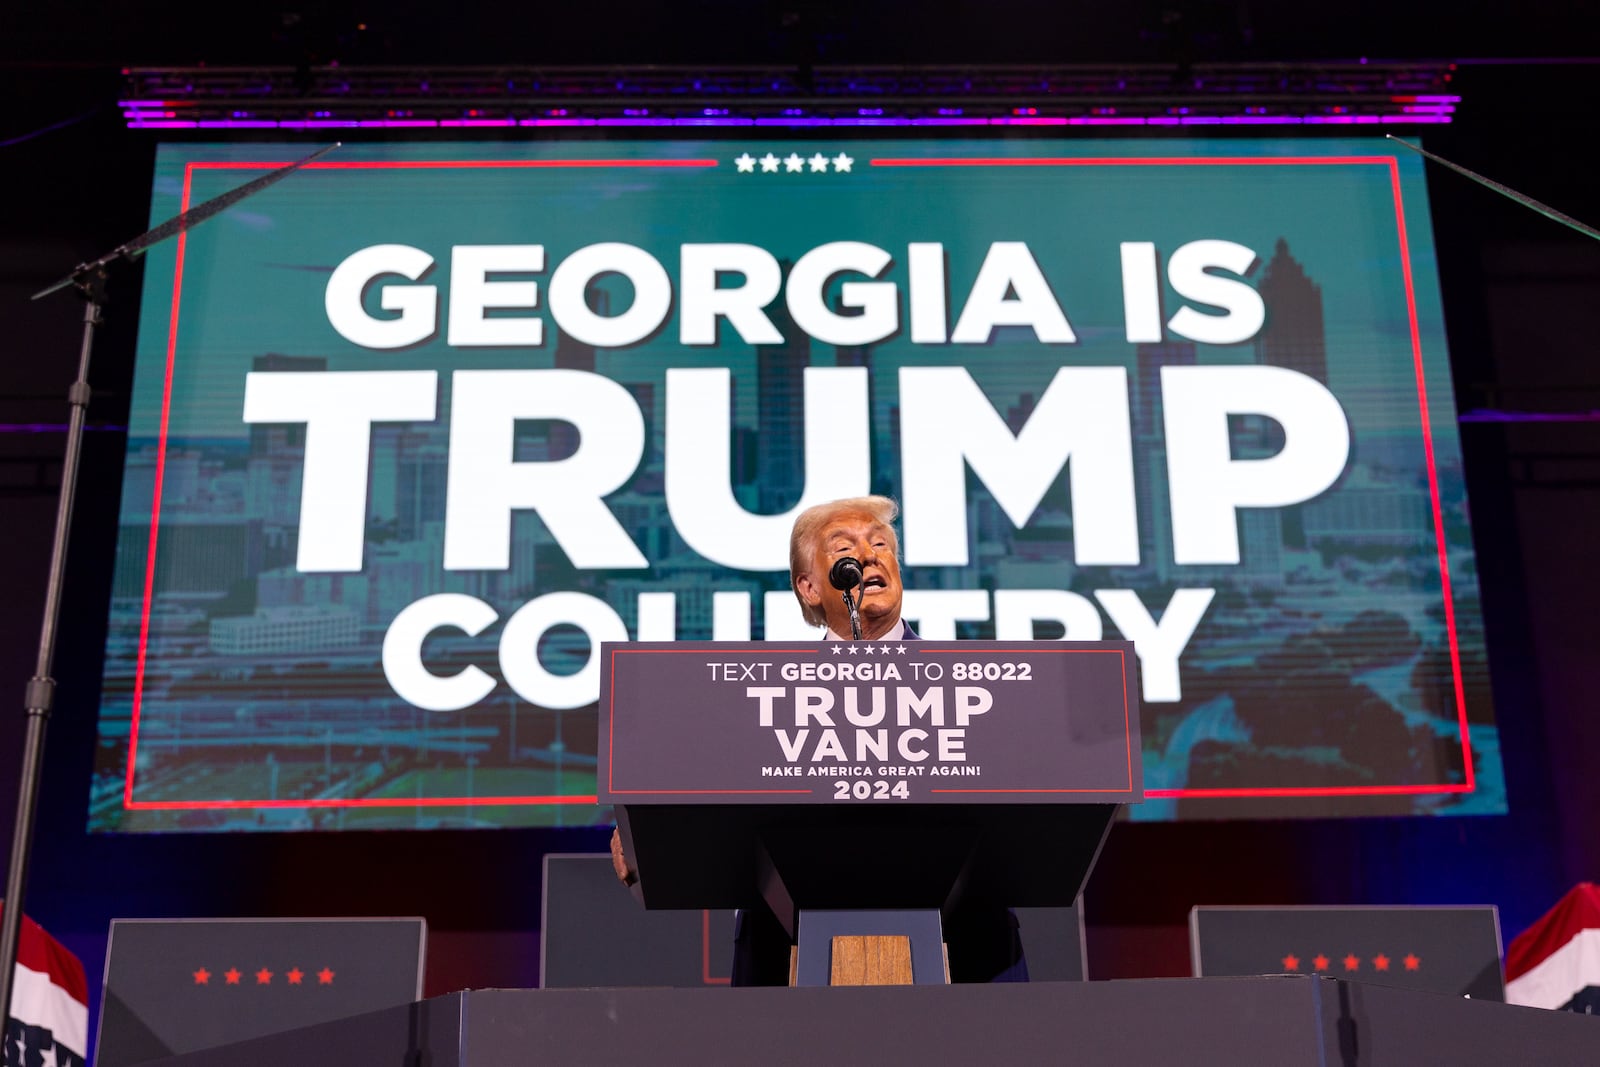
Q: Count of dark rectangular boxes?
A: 3